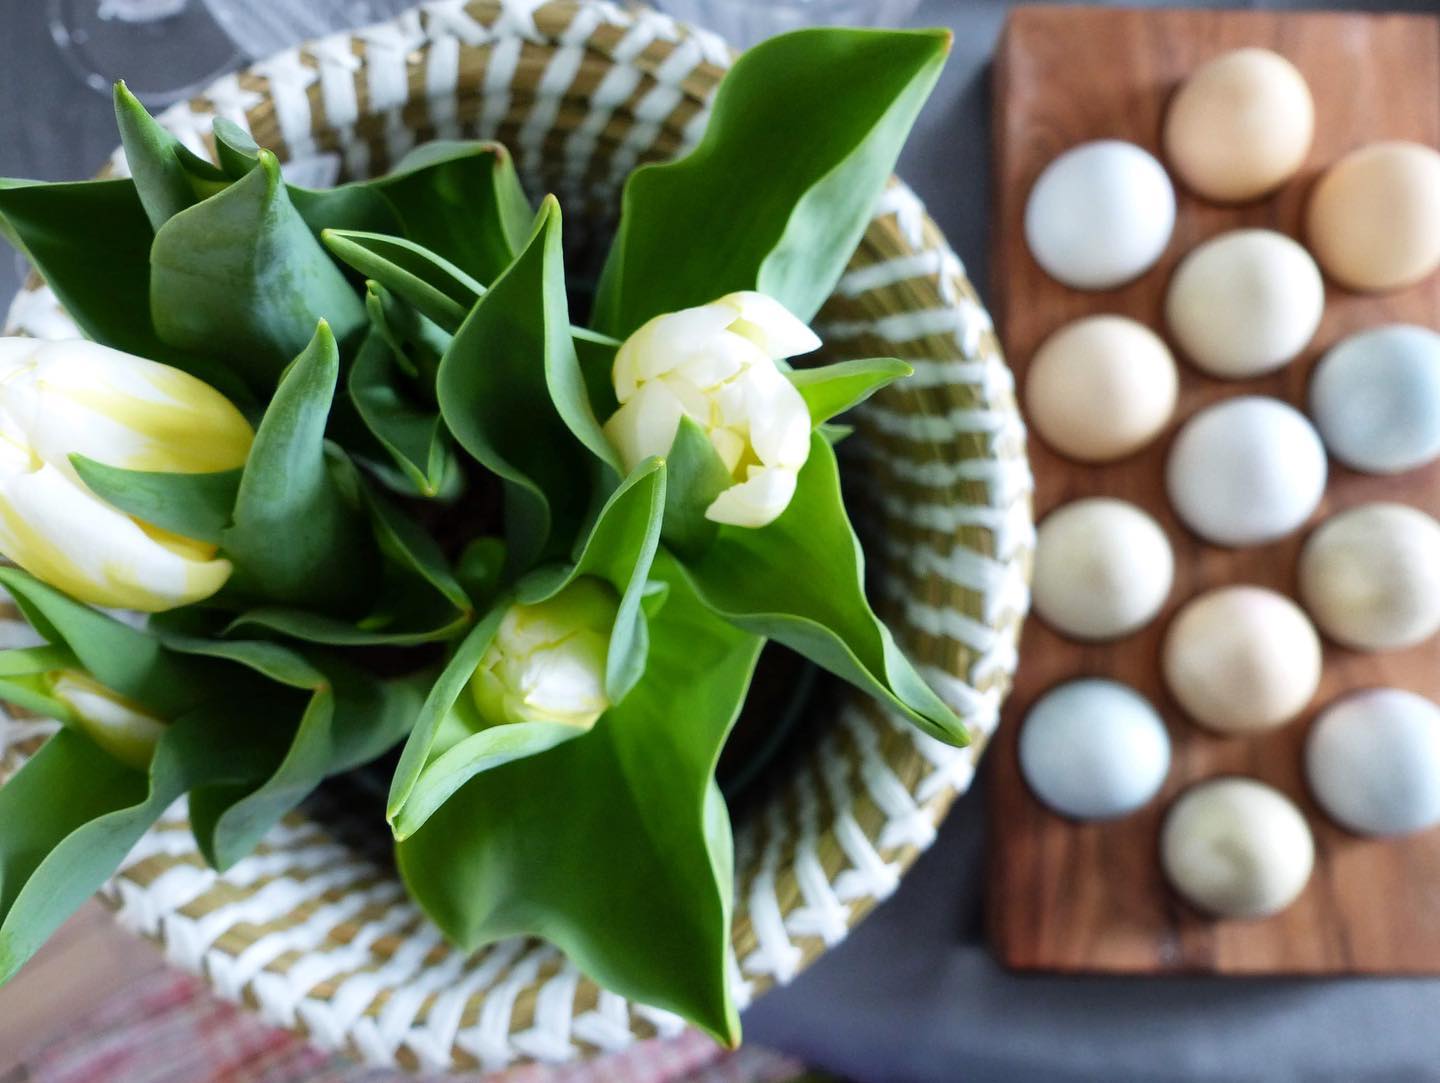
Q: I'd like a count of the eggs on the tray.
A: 13